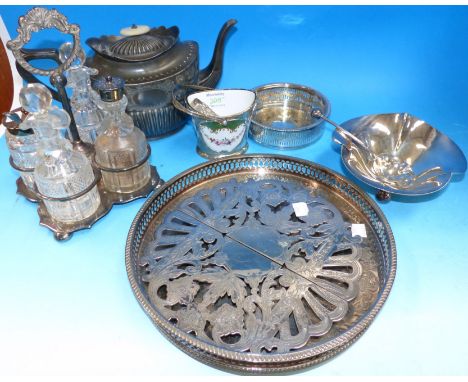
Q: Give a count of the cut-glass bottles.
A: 4